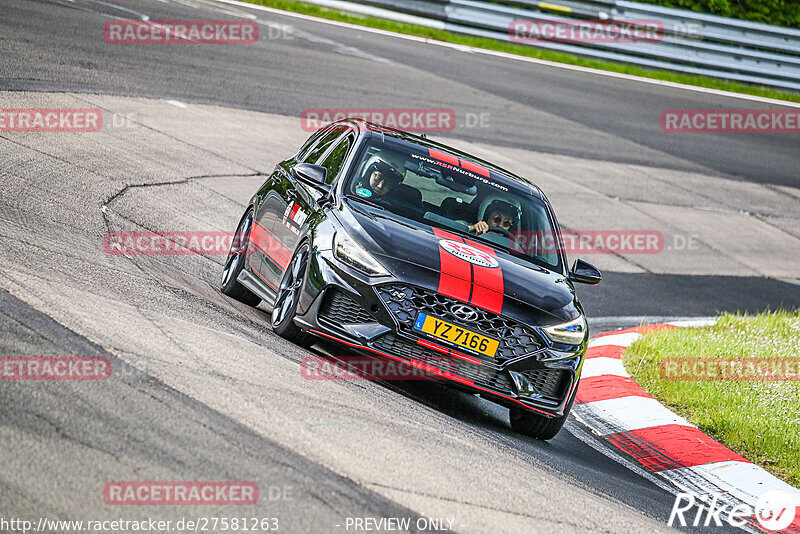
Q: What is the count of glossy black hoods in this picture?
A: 1